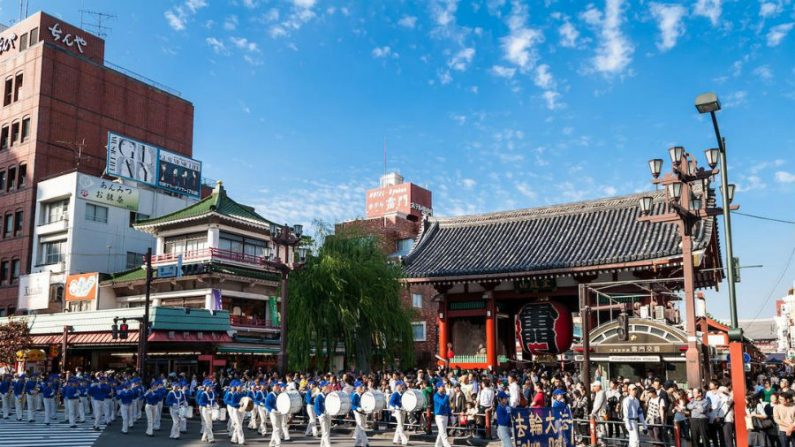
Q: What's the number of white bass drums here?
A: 4